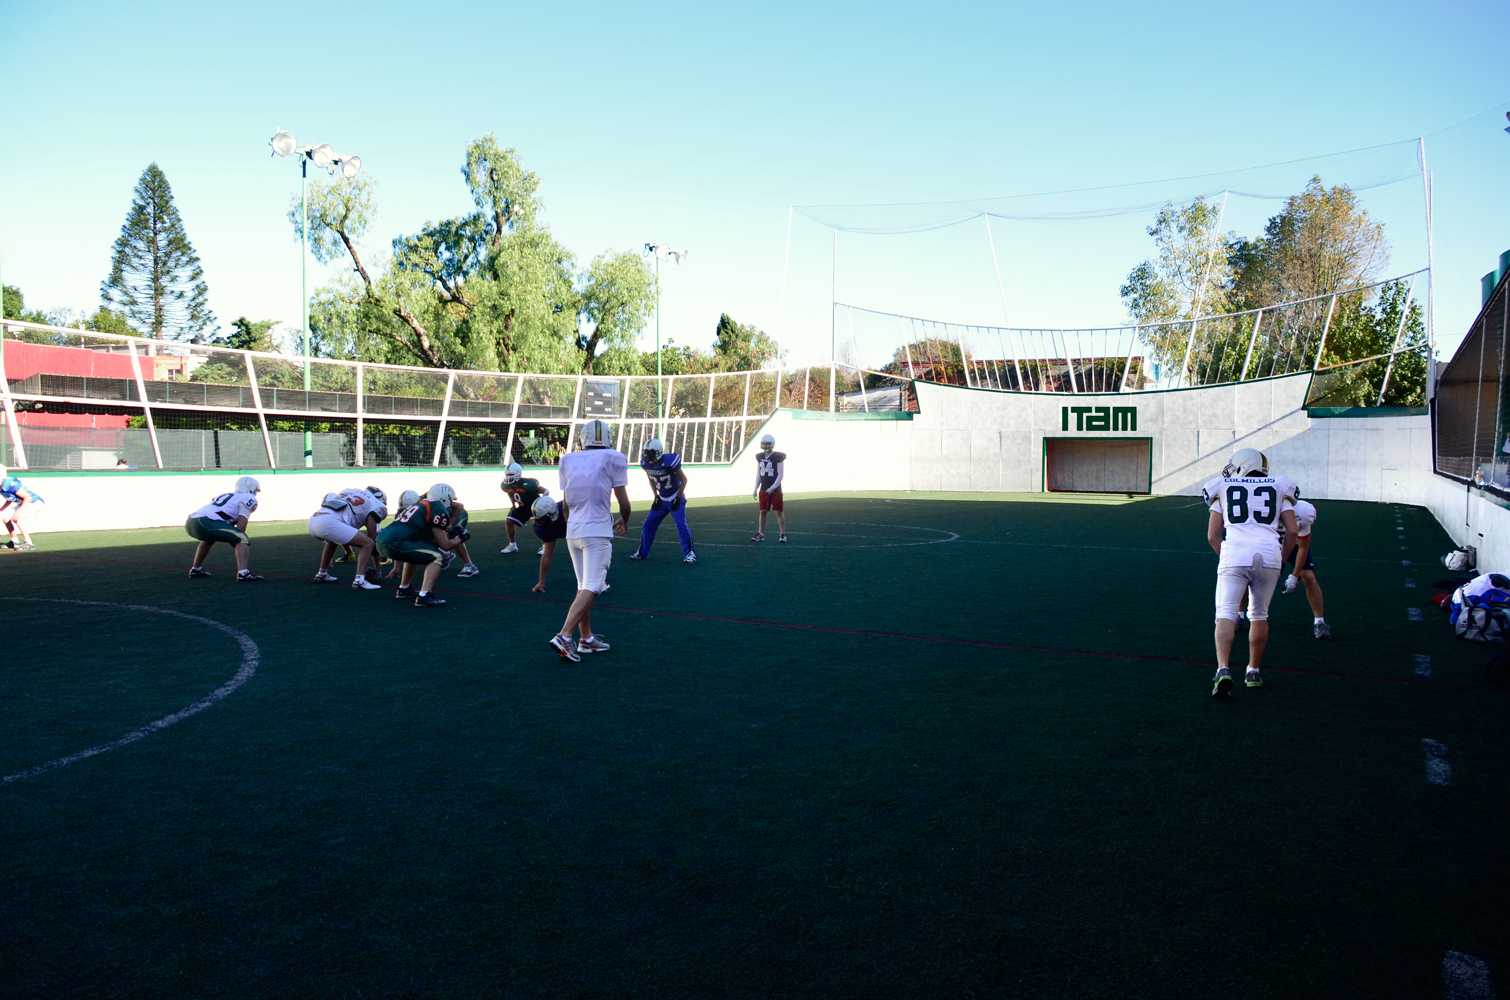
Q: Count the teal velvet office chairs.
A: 0